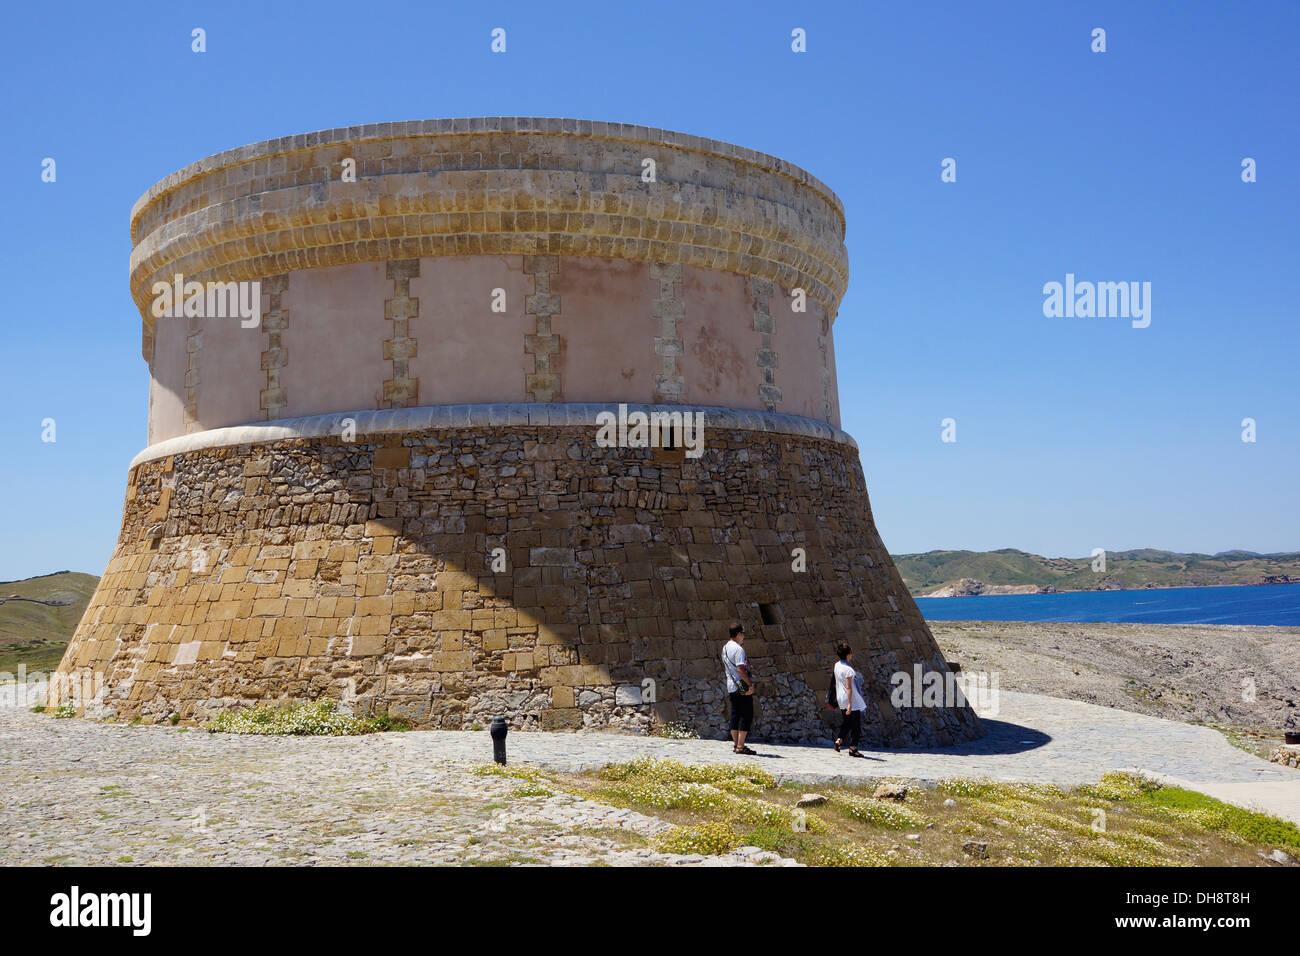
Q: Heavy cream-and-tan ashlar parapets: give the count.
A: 1